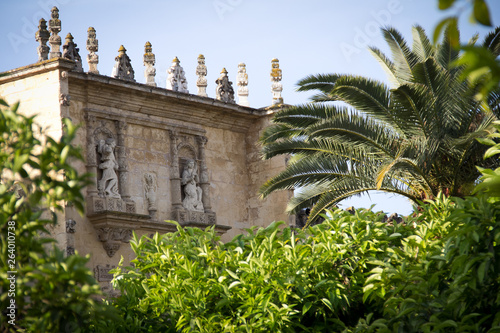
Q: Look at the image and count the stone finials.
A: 11